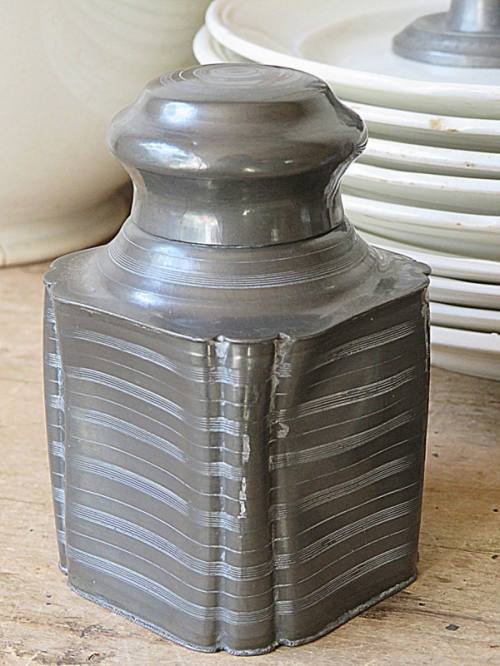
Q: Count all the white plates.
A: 9